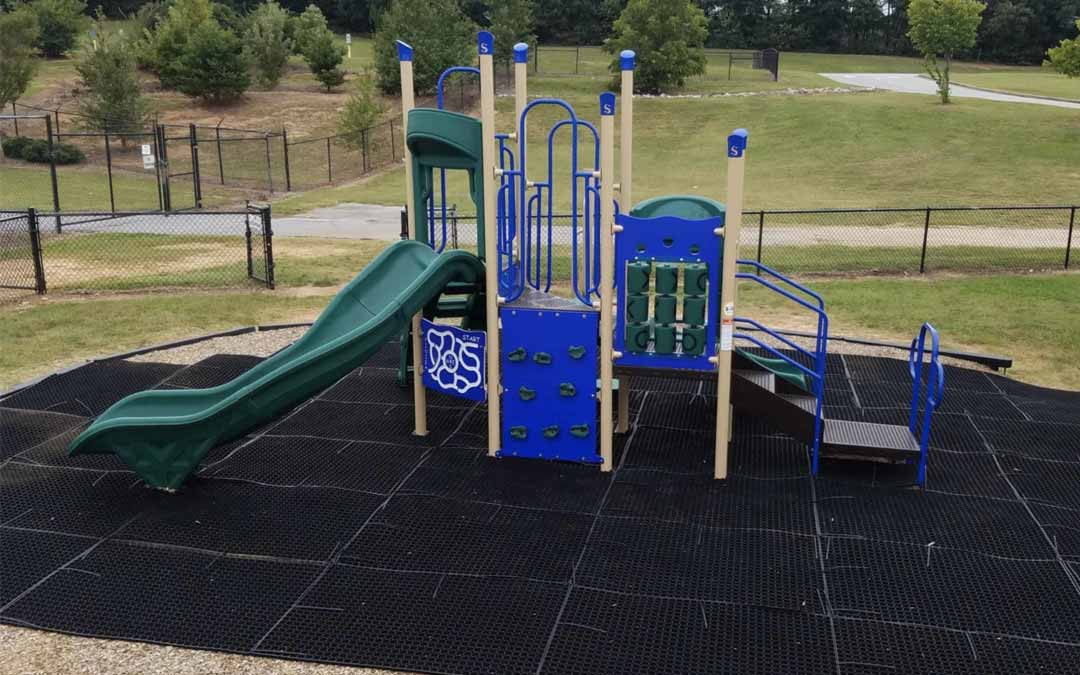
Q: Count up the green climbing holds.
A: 8